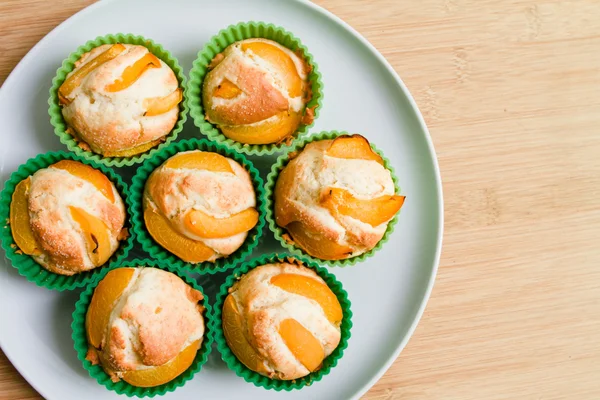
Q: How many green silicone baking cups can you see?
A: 7